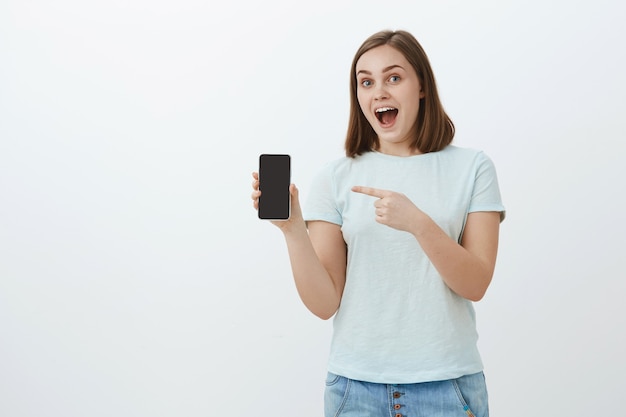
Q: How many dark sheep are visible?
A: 0